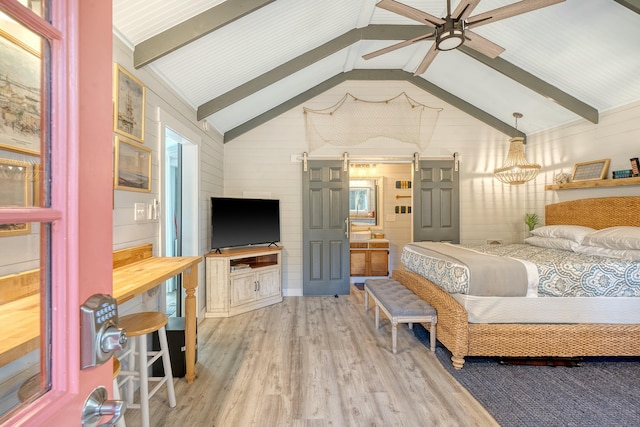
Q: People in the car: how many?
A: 0